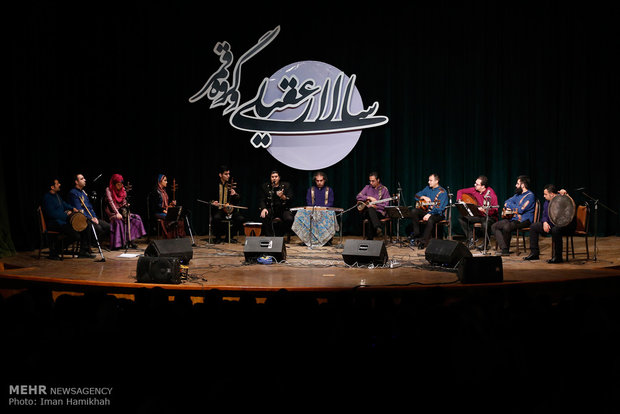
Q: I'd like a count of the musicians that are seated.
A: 12